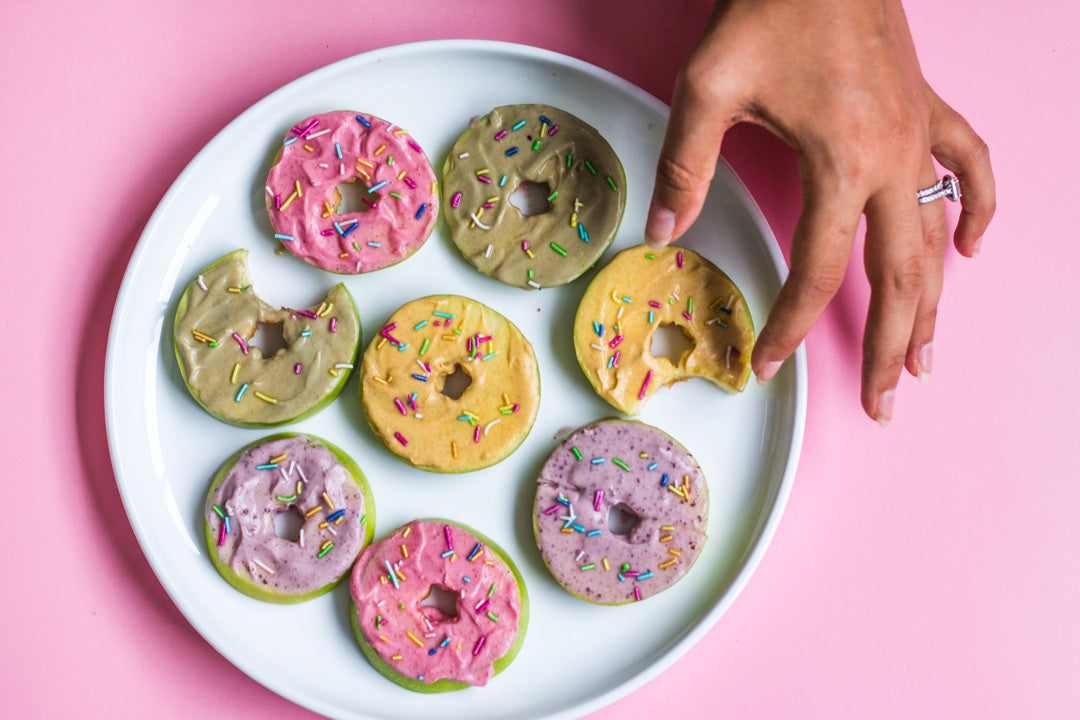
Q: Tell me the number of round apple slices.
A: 8